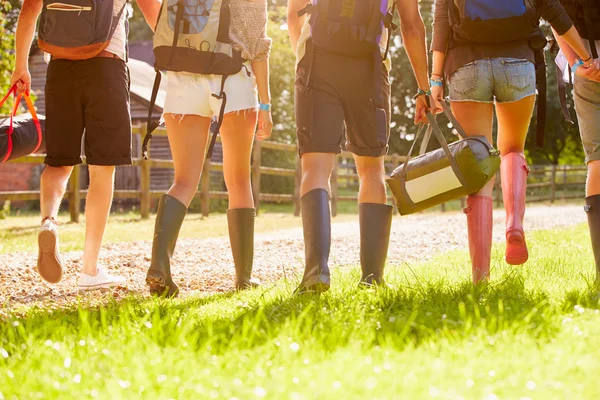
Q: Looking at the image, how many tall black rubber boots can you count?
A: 5